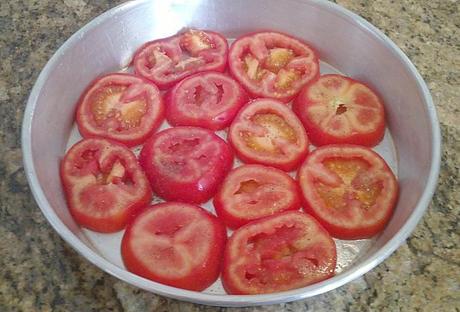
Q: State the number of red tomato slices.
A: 12